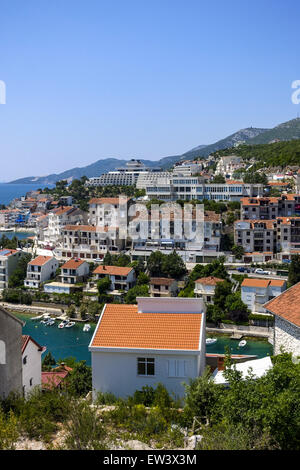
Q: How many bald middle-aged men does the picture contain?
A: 0